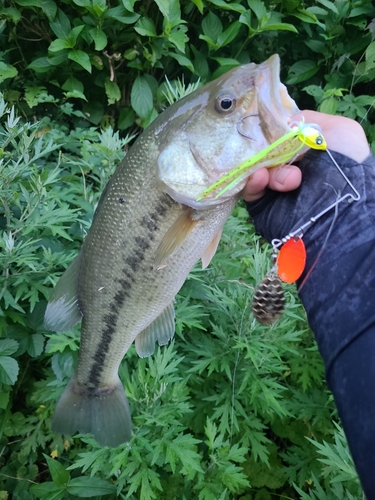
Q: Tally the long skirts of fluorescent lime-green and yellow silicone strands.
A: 1